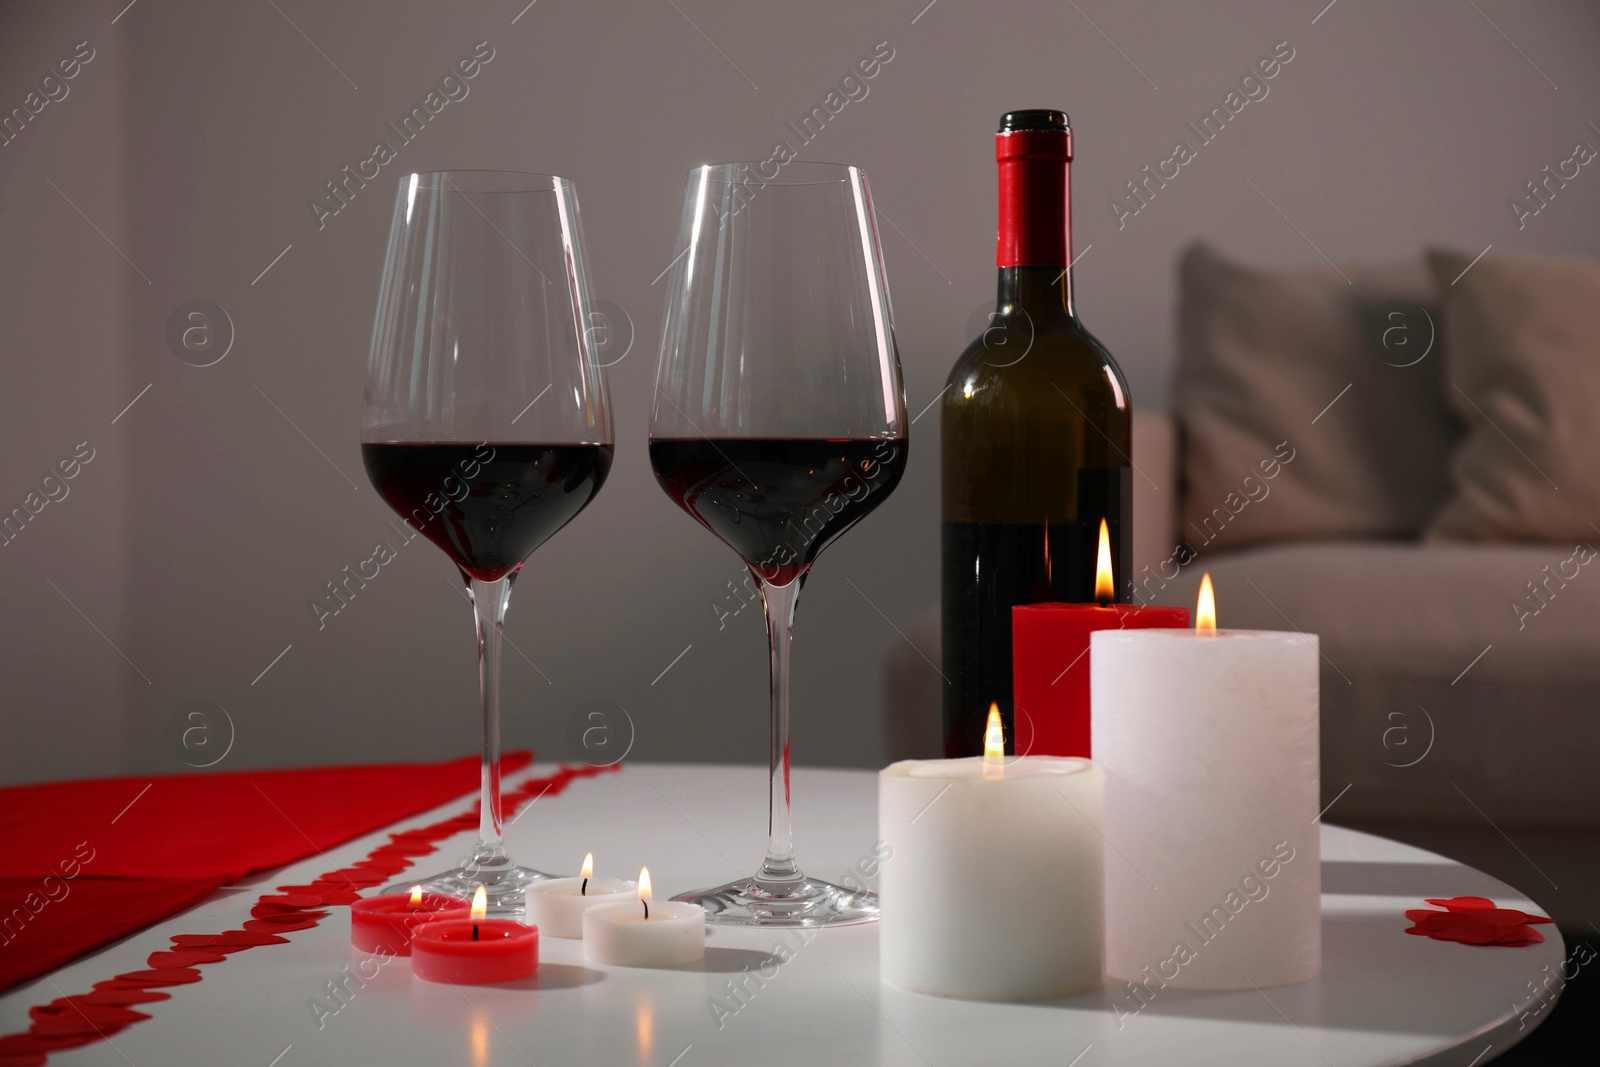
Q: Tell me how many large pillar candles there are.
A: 3